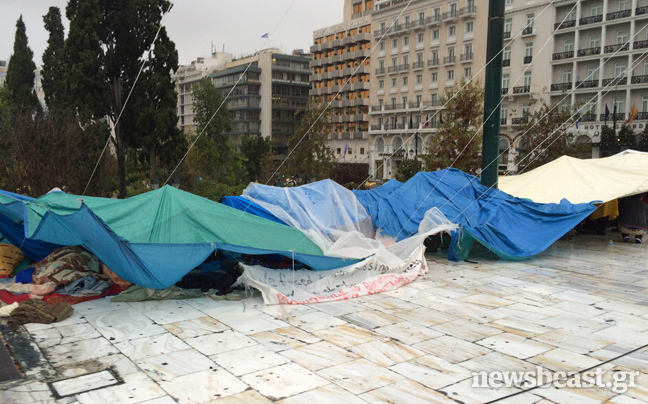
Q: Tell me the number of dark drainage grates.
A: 1